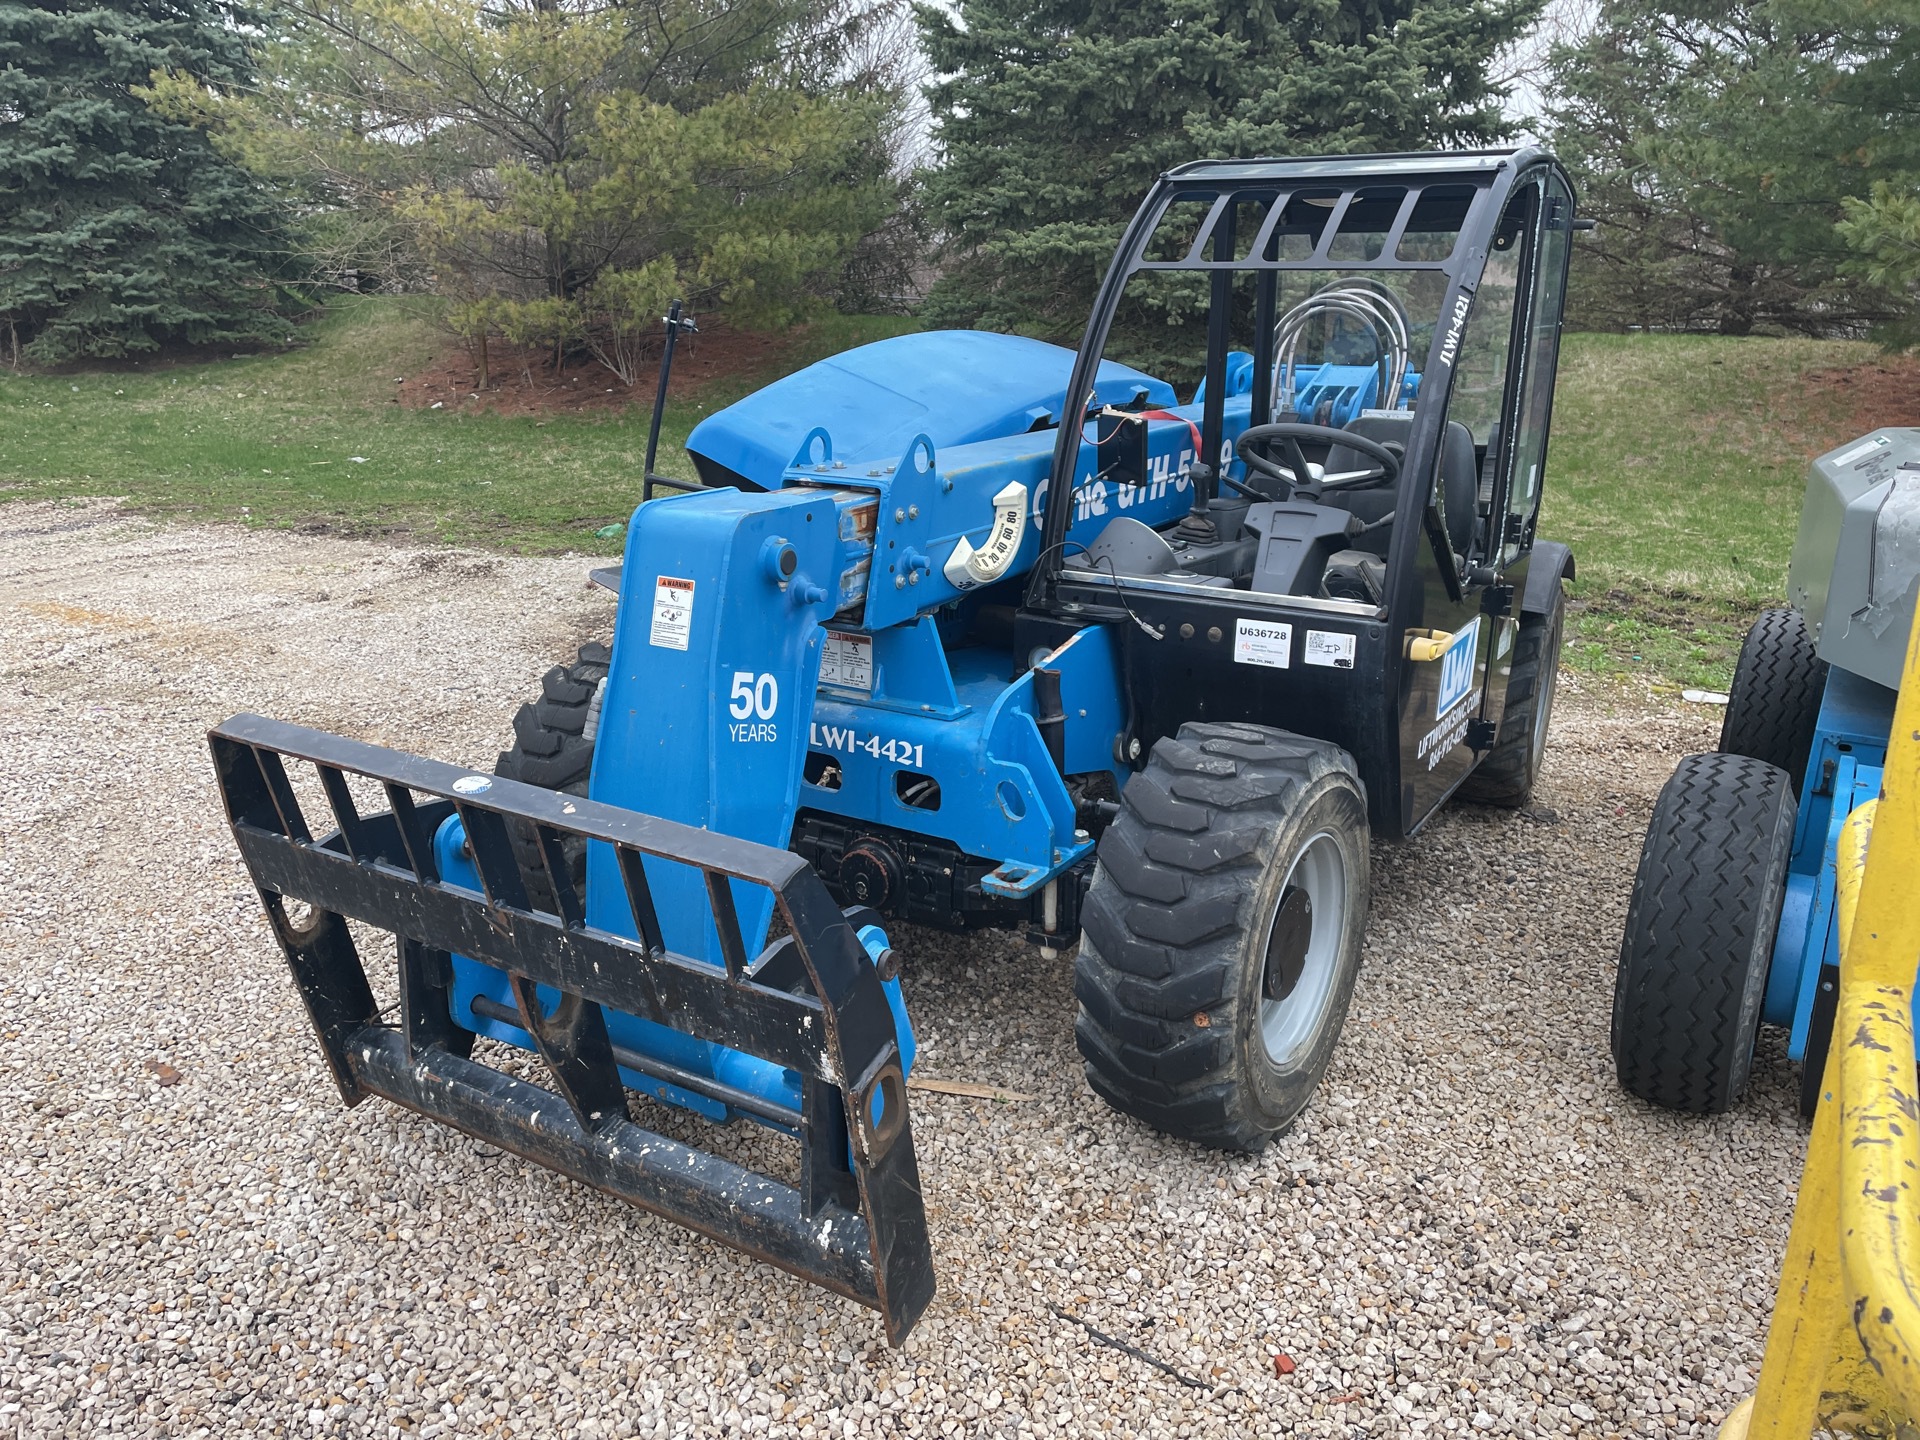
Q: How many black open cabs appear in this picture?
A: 1